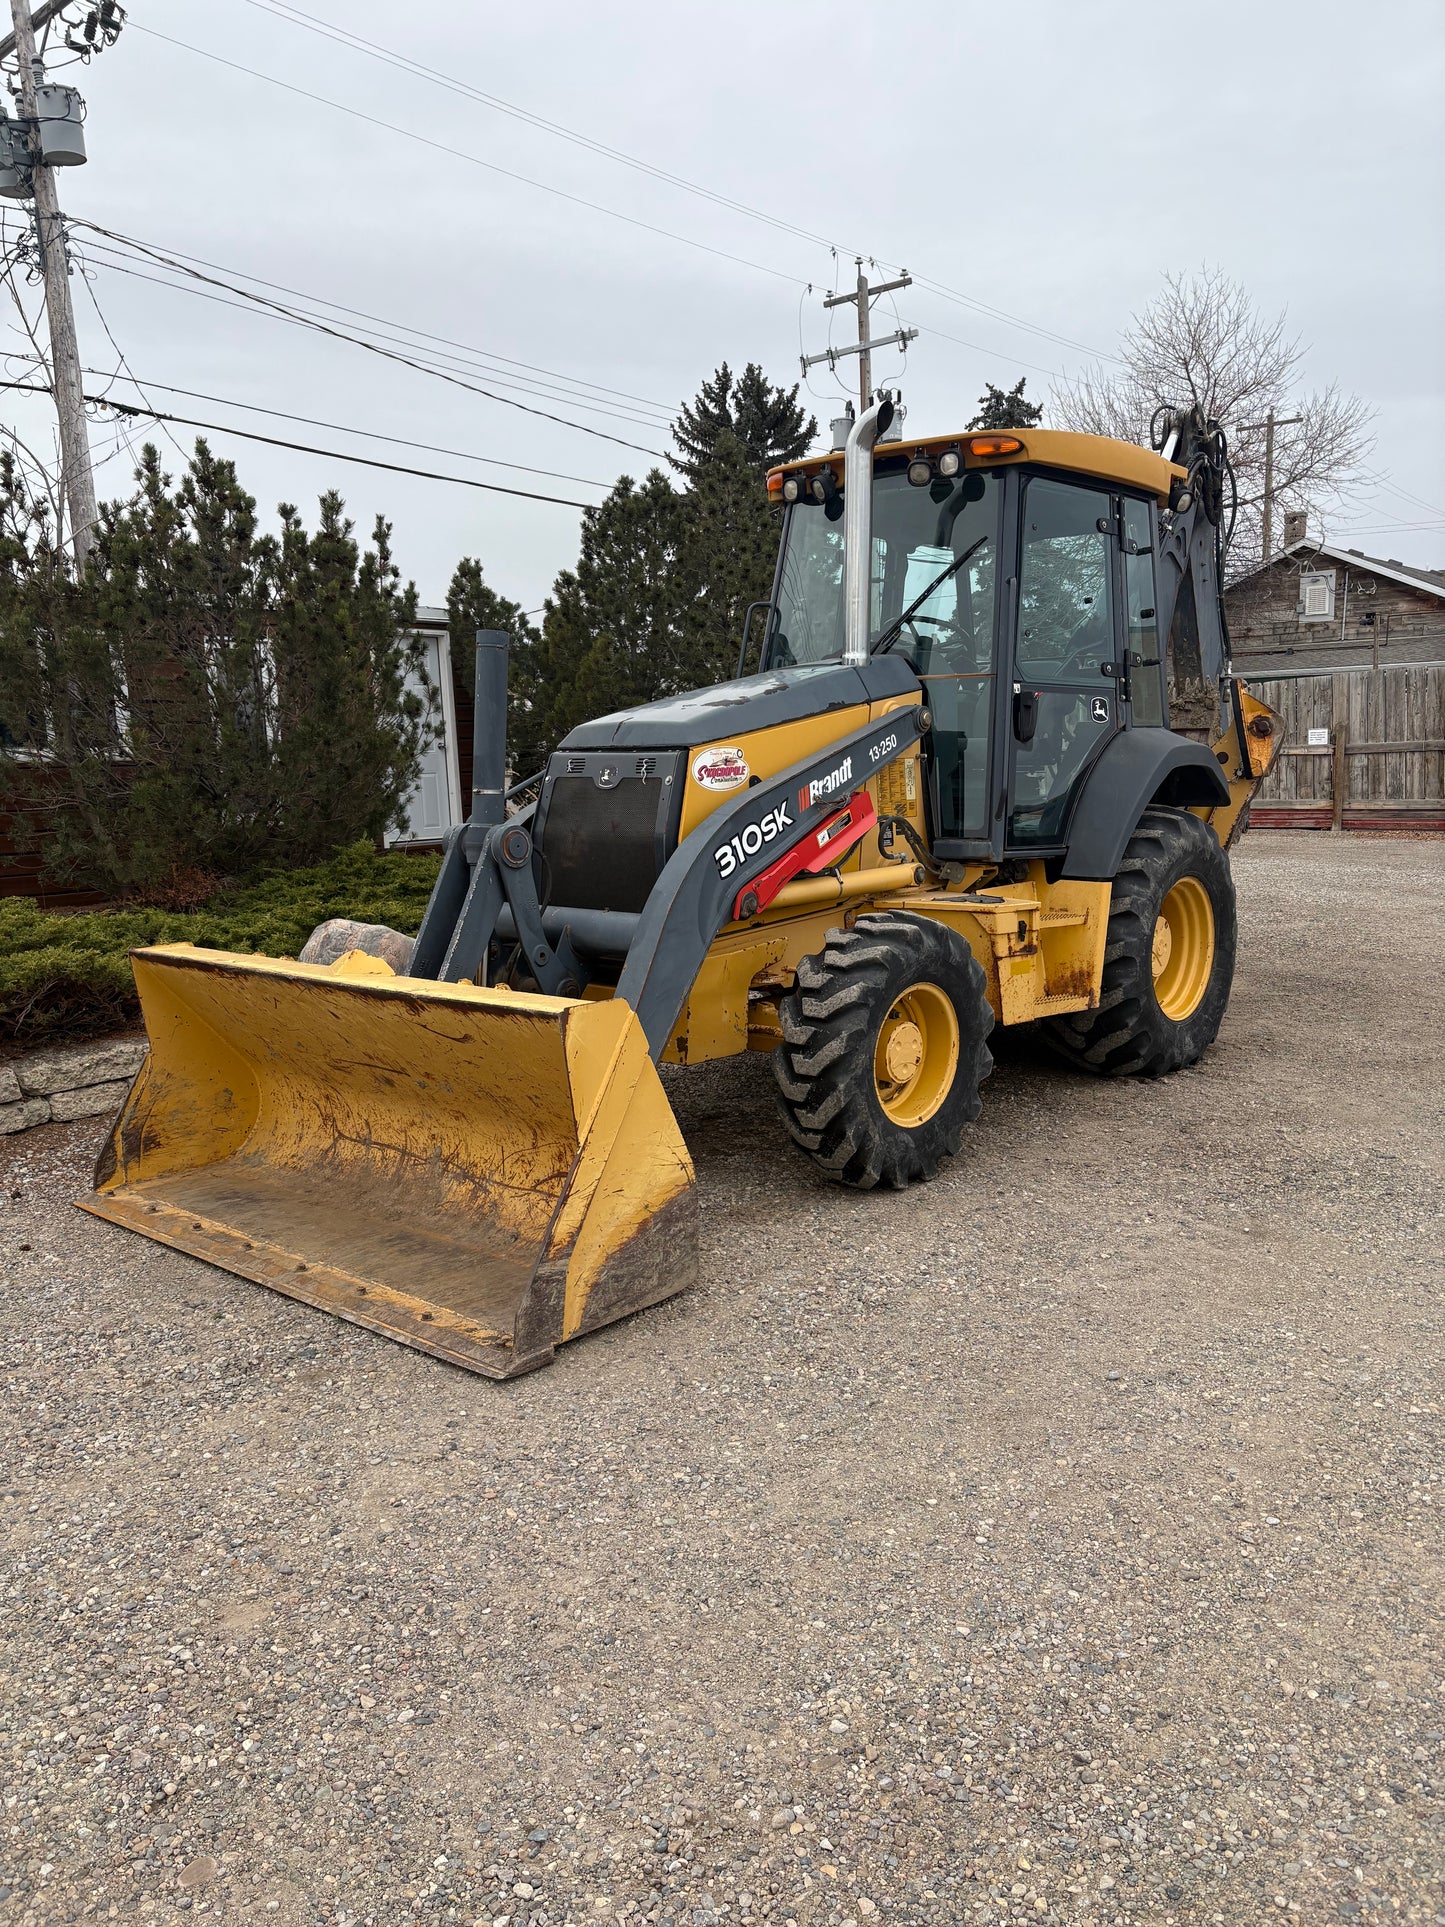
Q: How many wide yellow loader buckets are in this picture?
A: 1